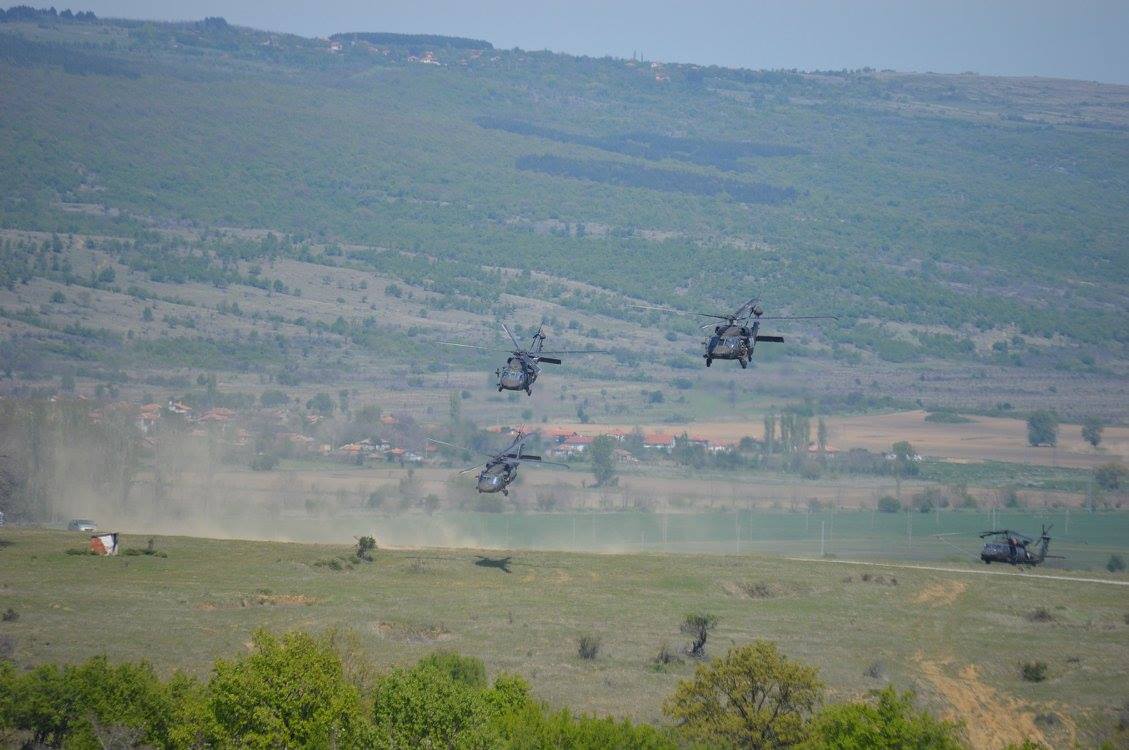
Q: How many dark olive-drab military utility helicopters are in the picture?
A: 4